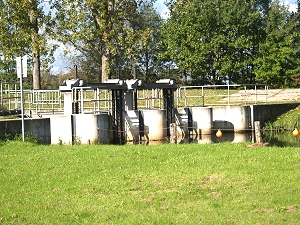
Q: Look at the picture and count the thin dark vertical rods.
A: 4